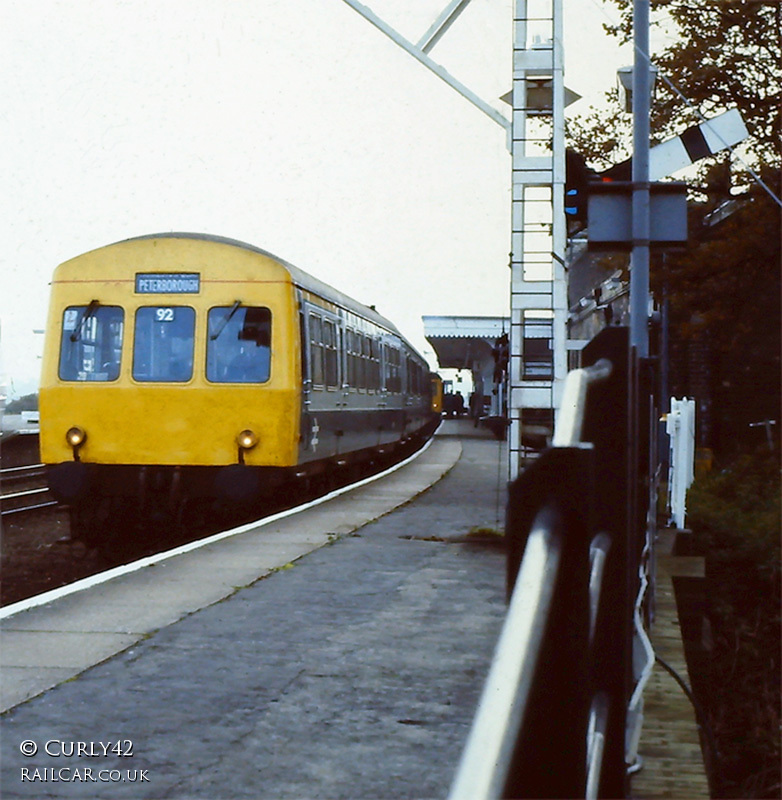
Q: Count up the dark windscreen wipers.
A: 2